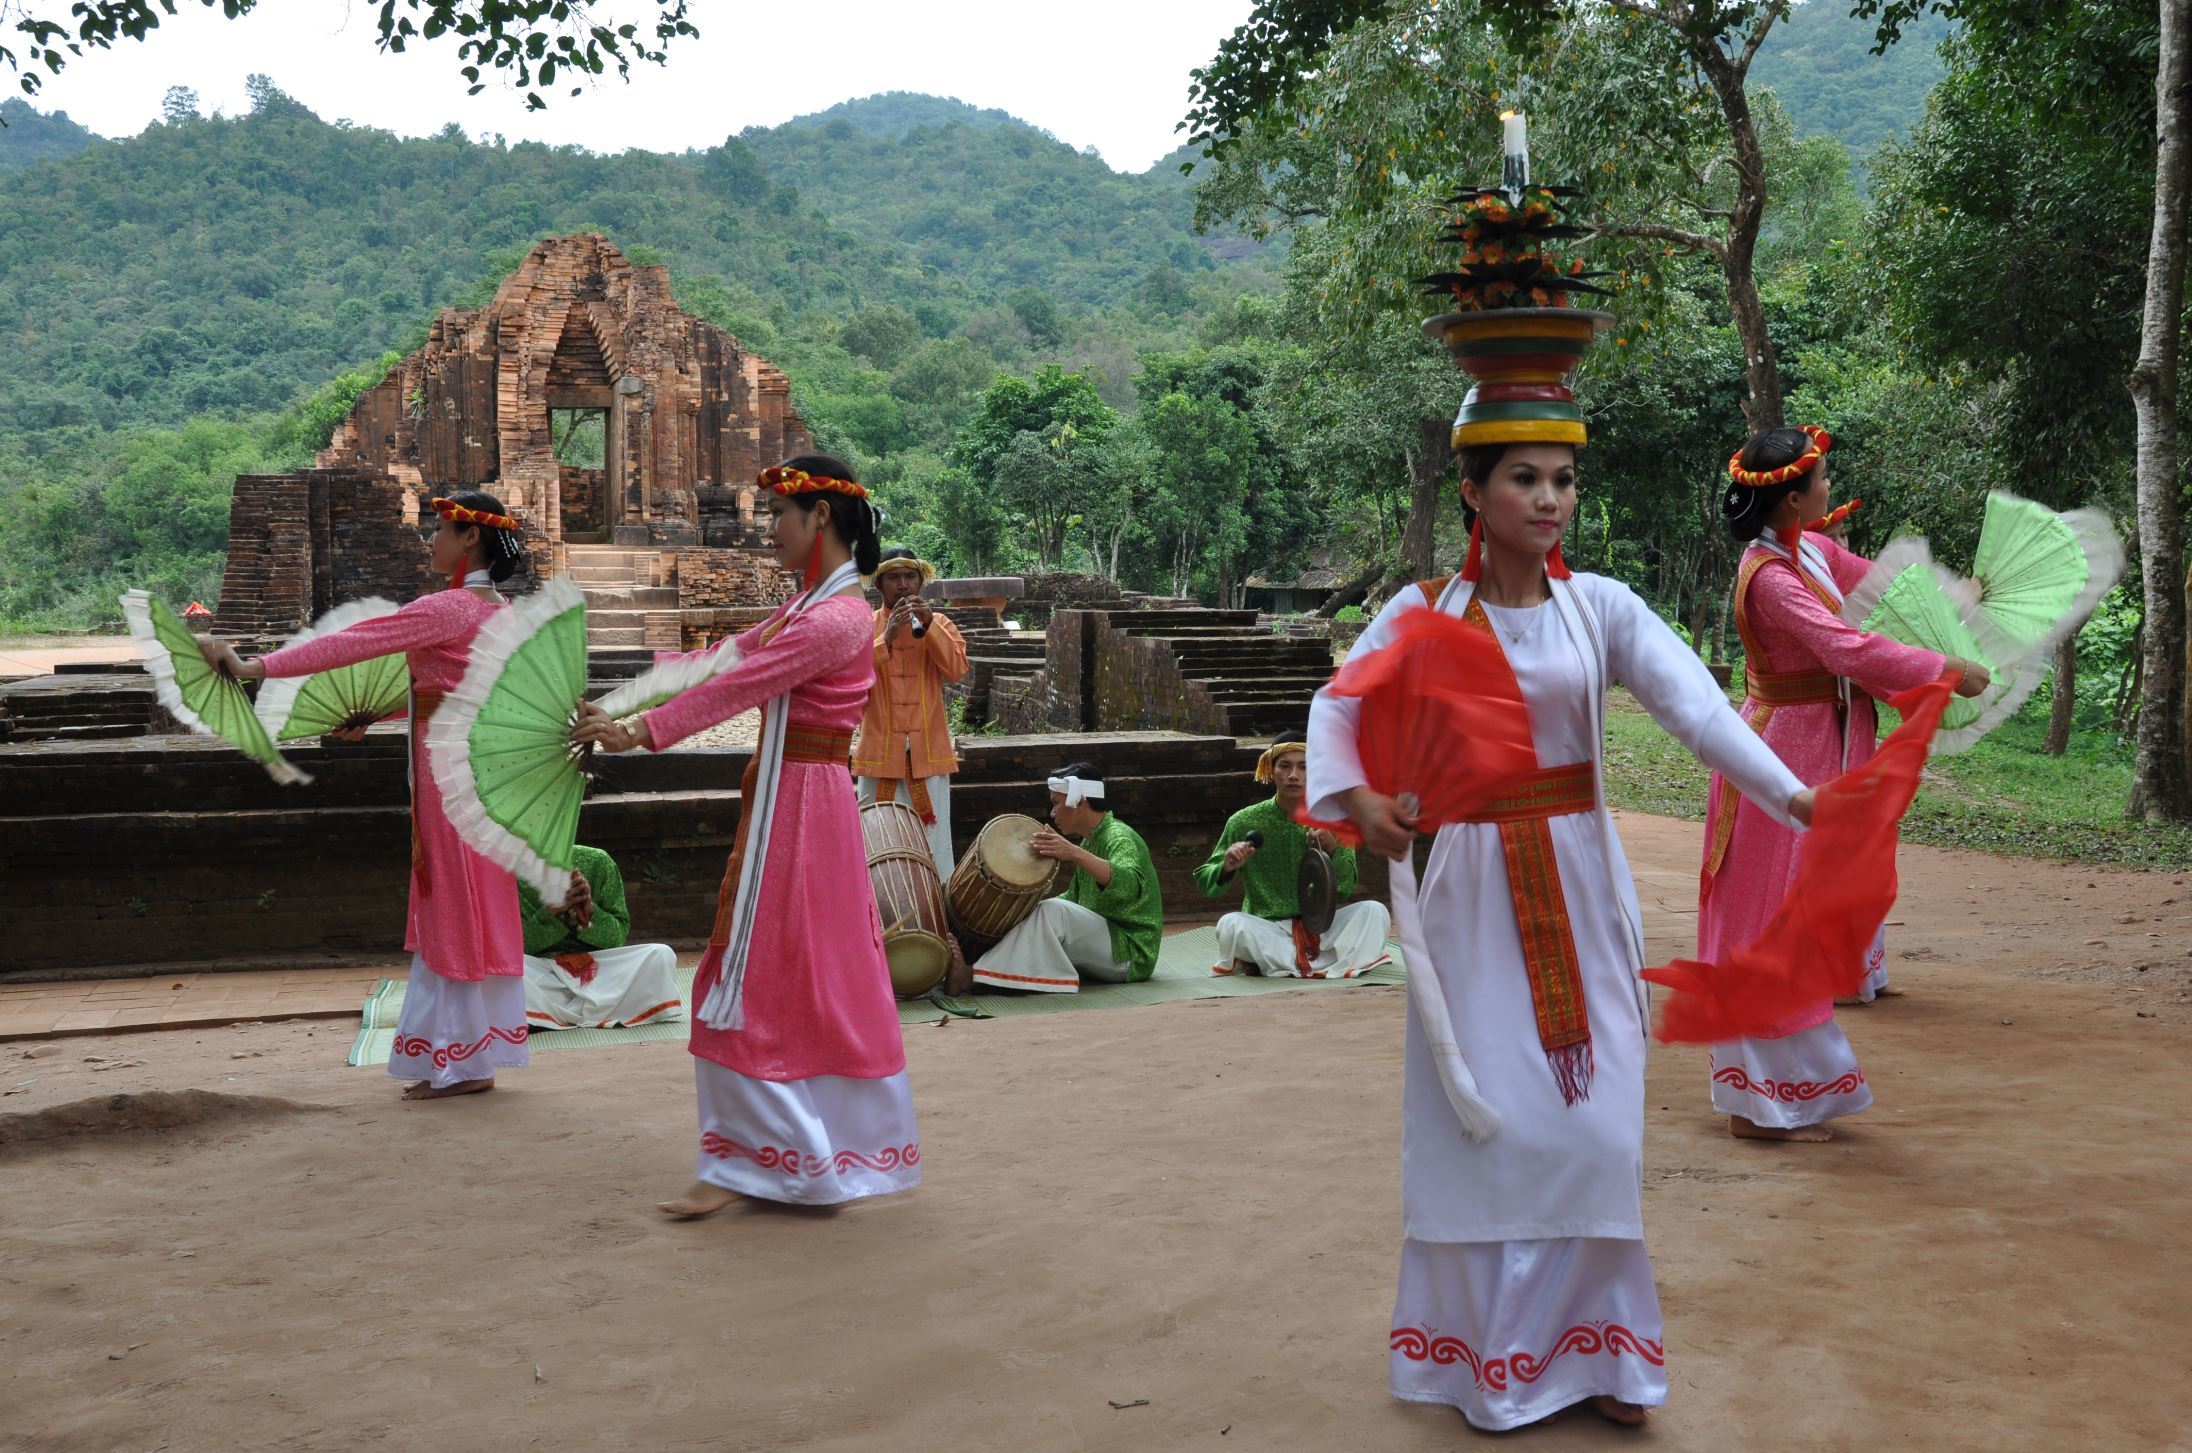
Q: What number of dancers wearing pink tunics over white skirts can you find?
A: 4